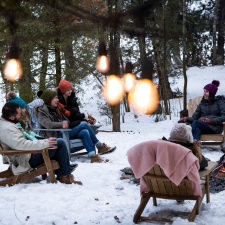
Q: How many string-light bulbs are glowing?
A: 5